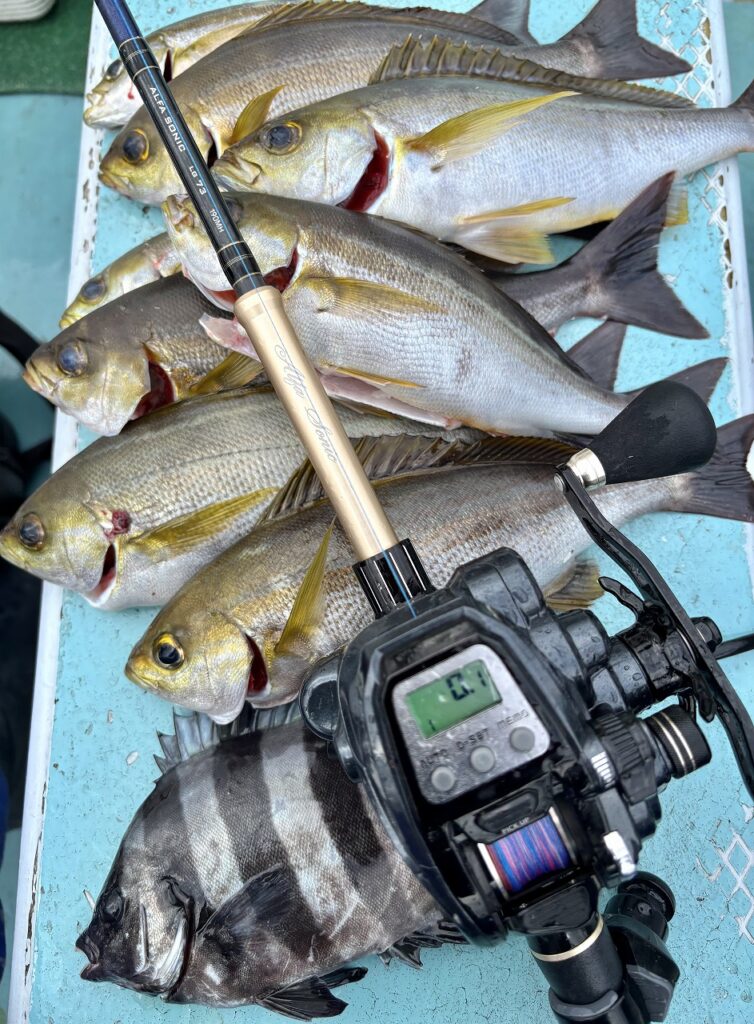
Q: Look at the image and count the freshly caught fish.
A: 9